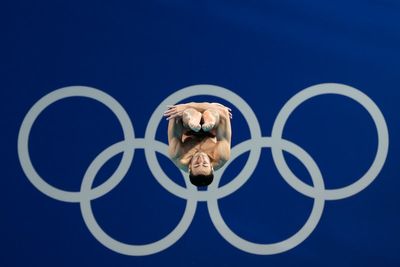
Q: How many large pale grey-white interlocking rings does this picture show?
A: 5